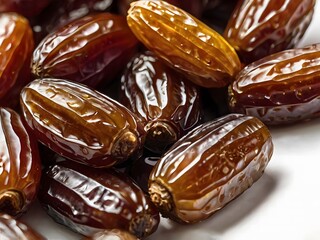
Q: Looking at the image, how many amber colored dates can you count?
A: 1